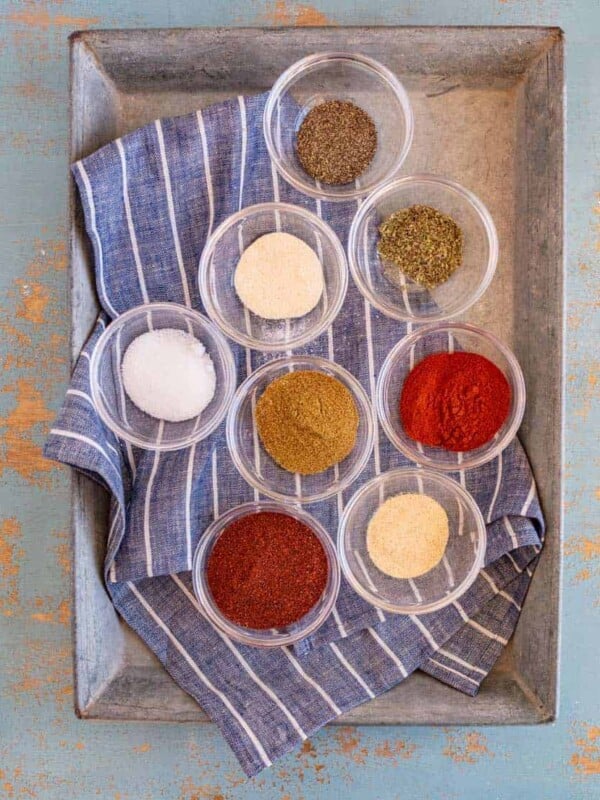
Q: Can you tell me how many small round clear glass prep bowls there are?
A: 8